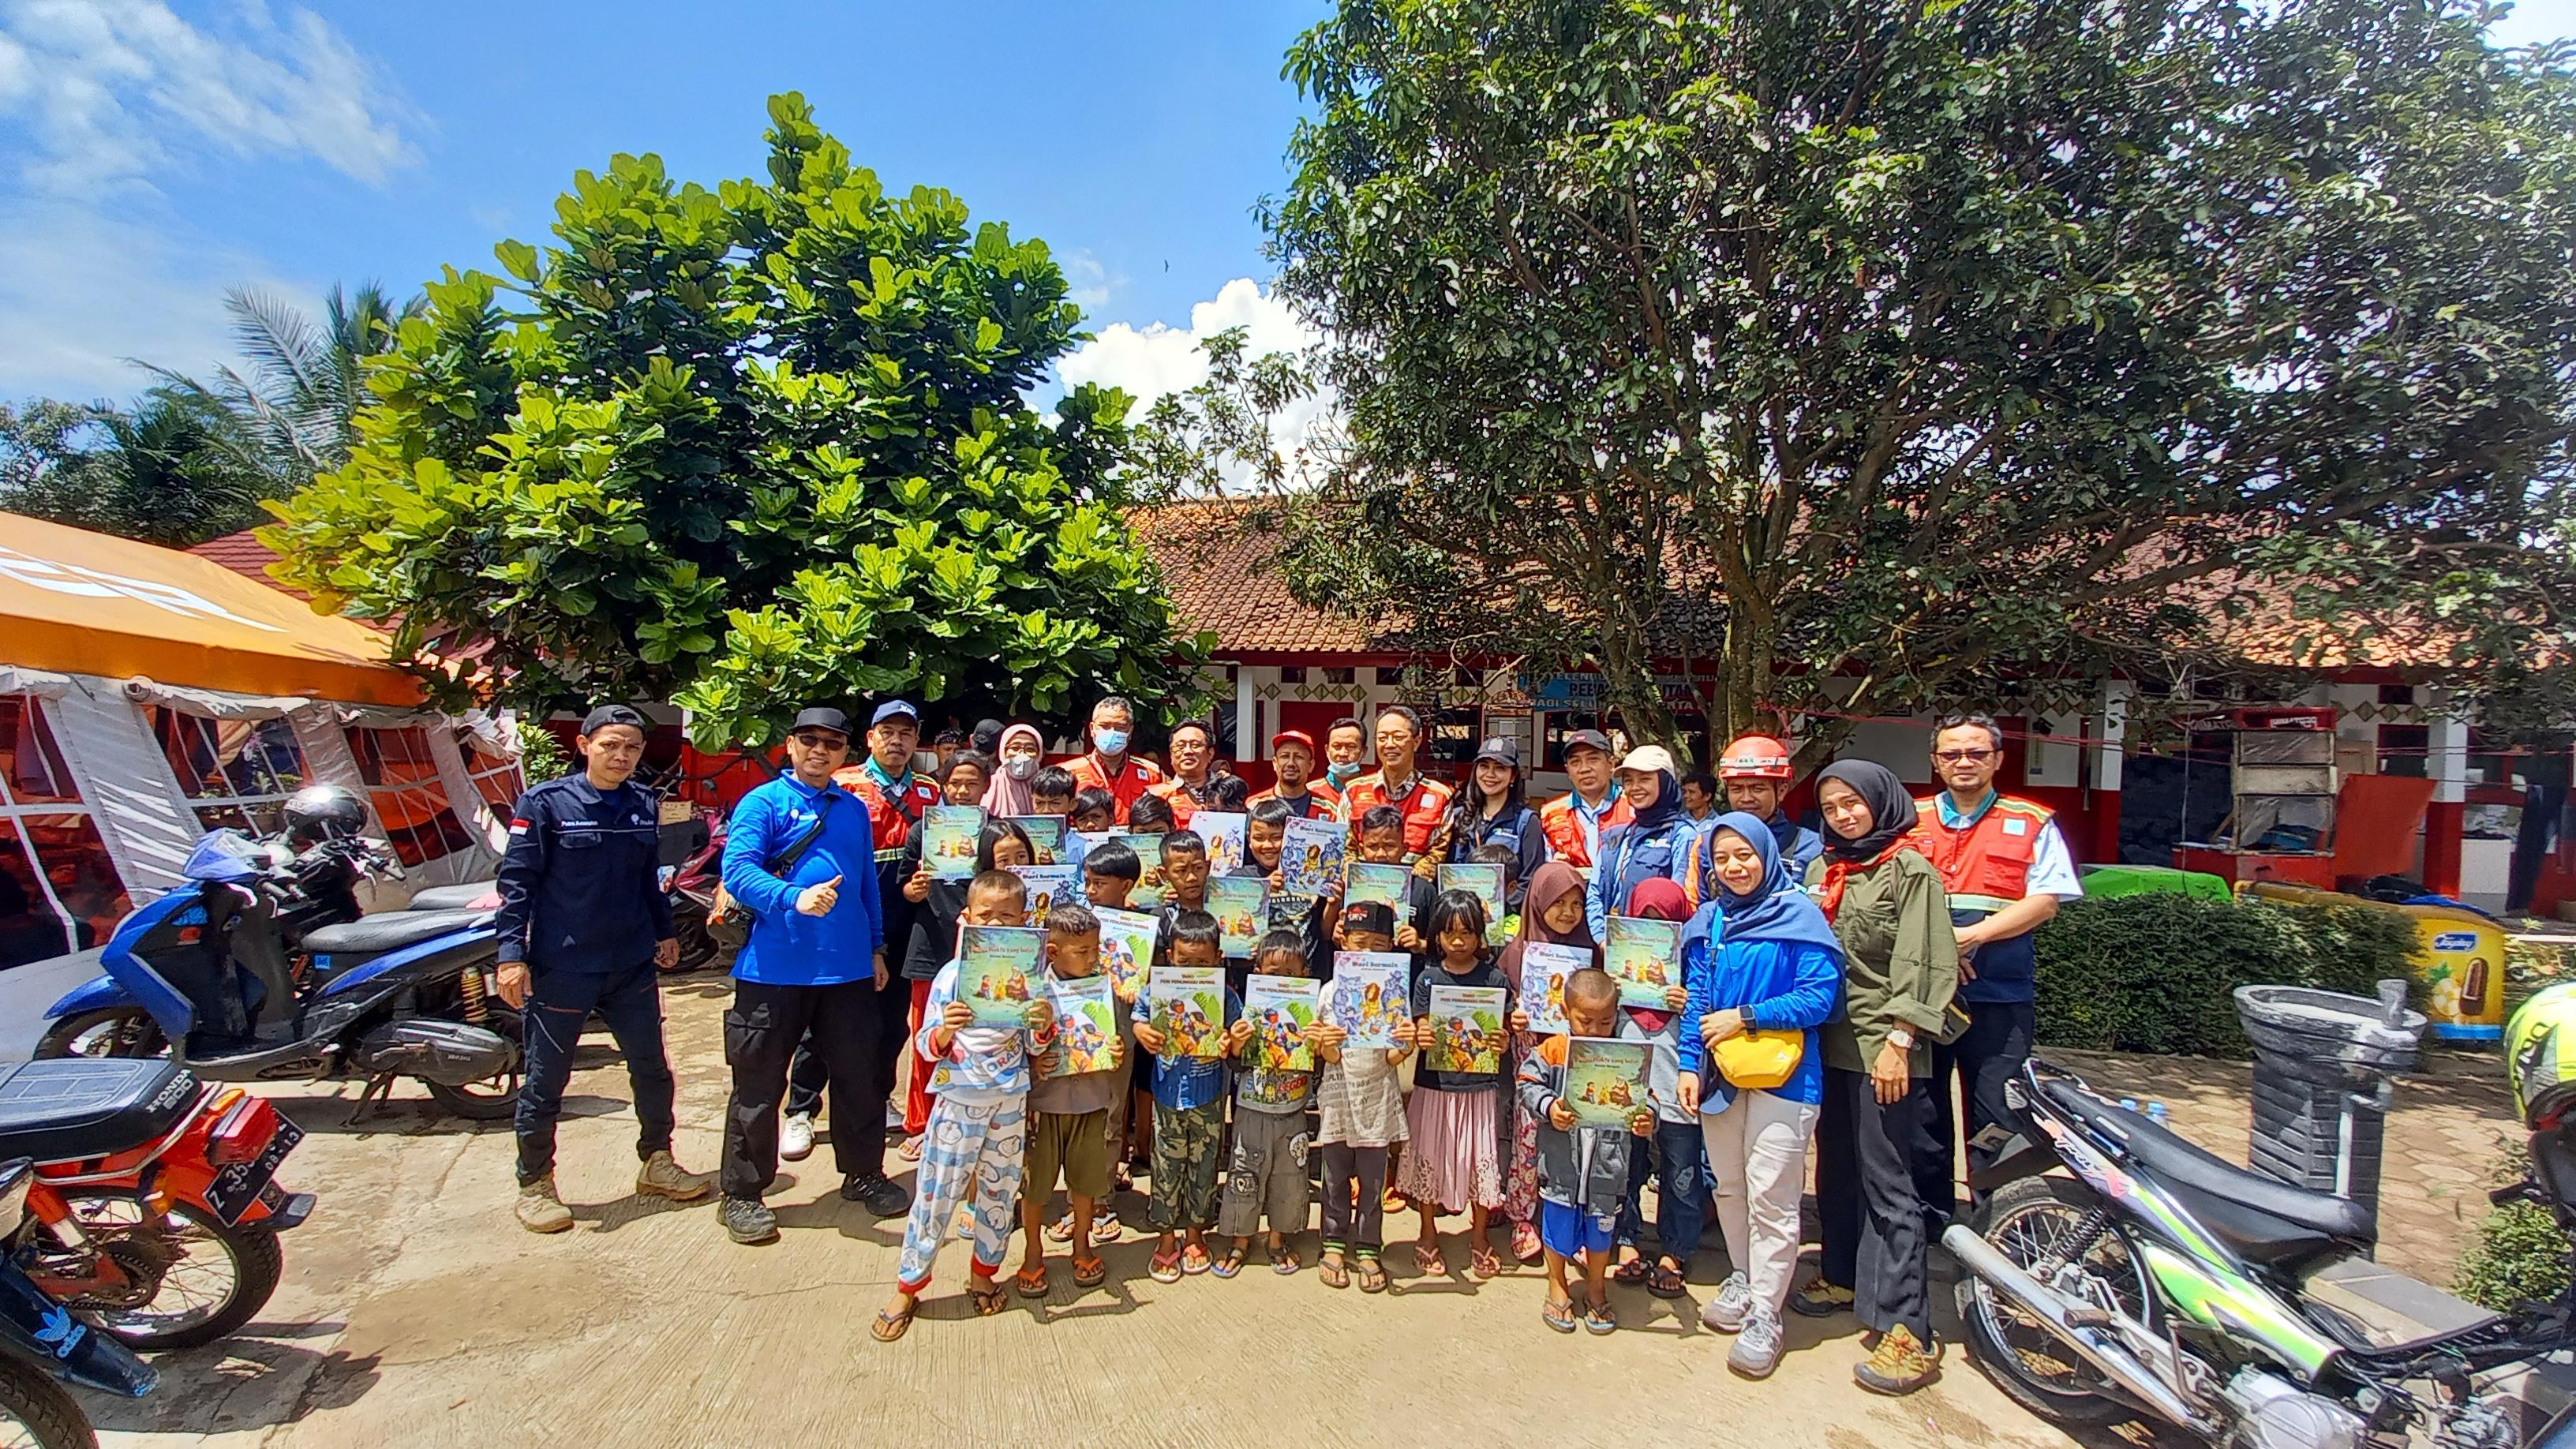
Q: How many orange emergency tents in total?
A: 1